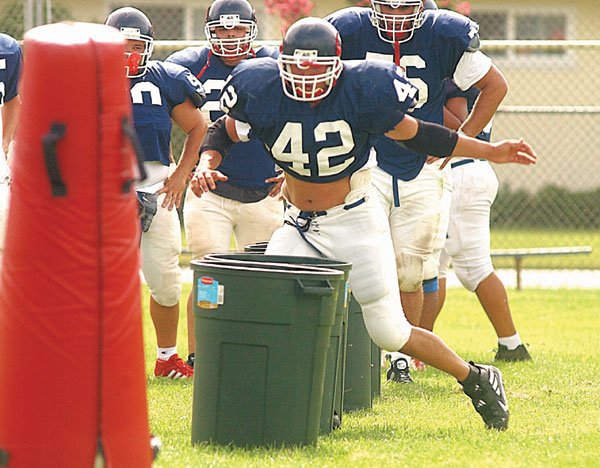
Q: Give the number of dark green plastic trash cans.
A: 4